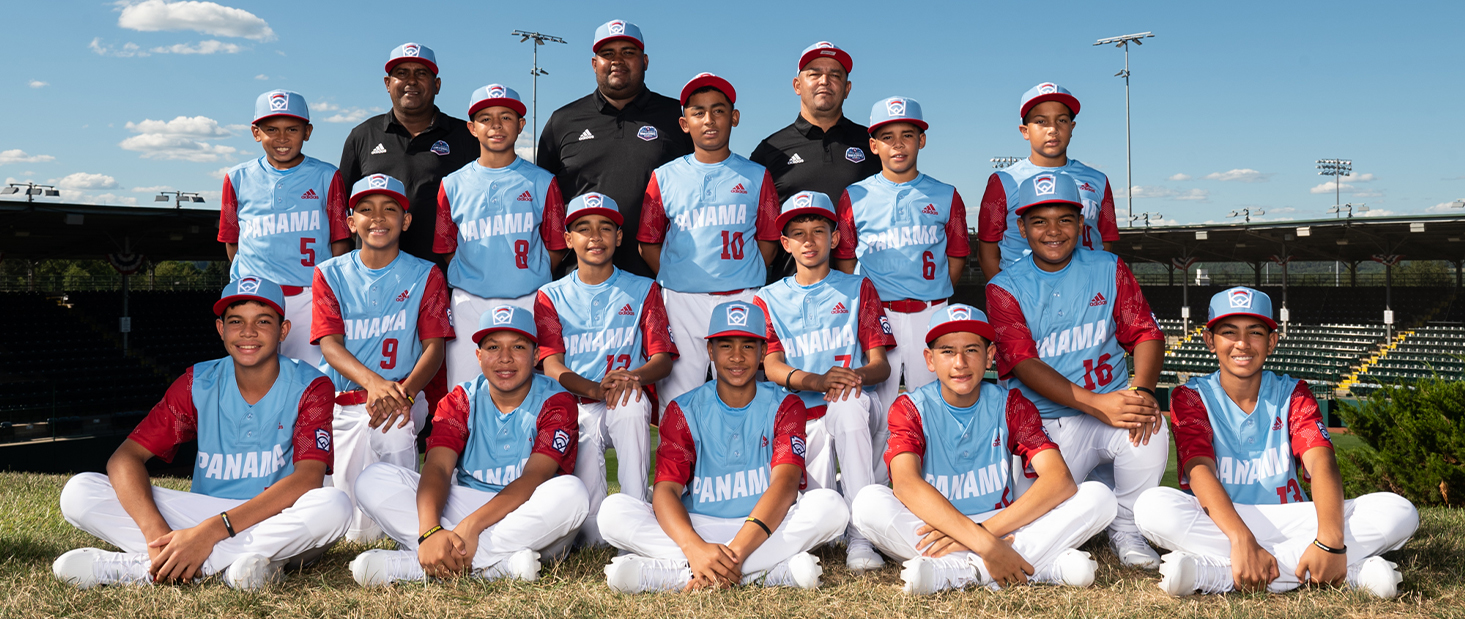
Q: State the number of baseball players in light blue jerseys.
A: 14